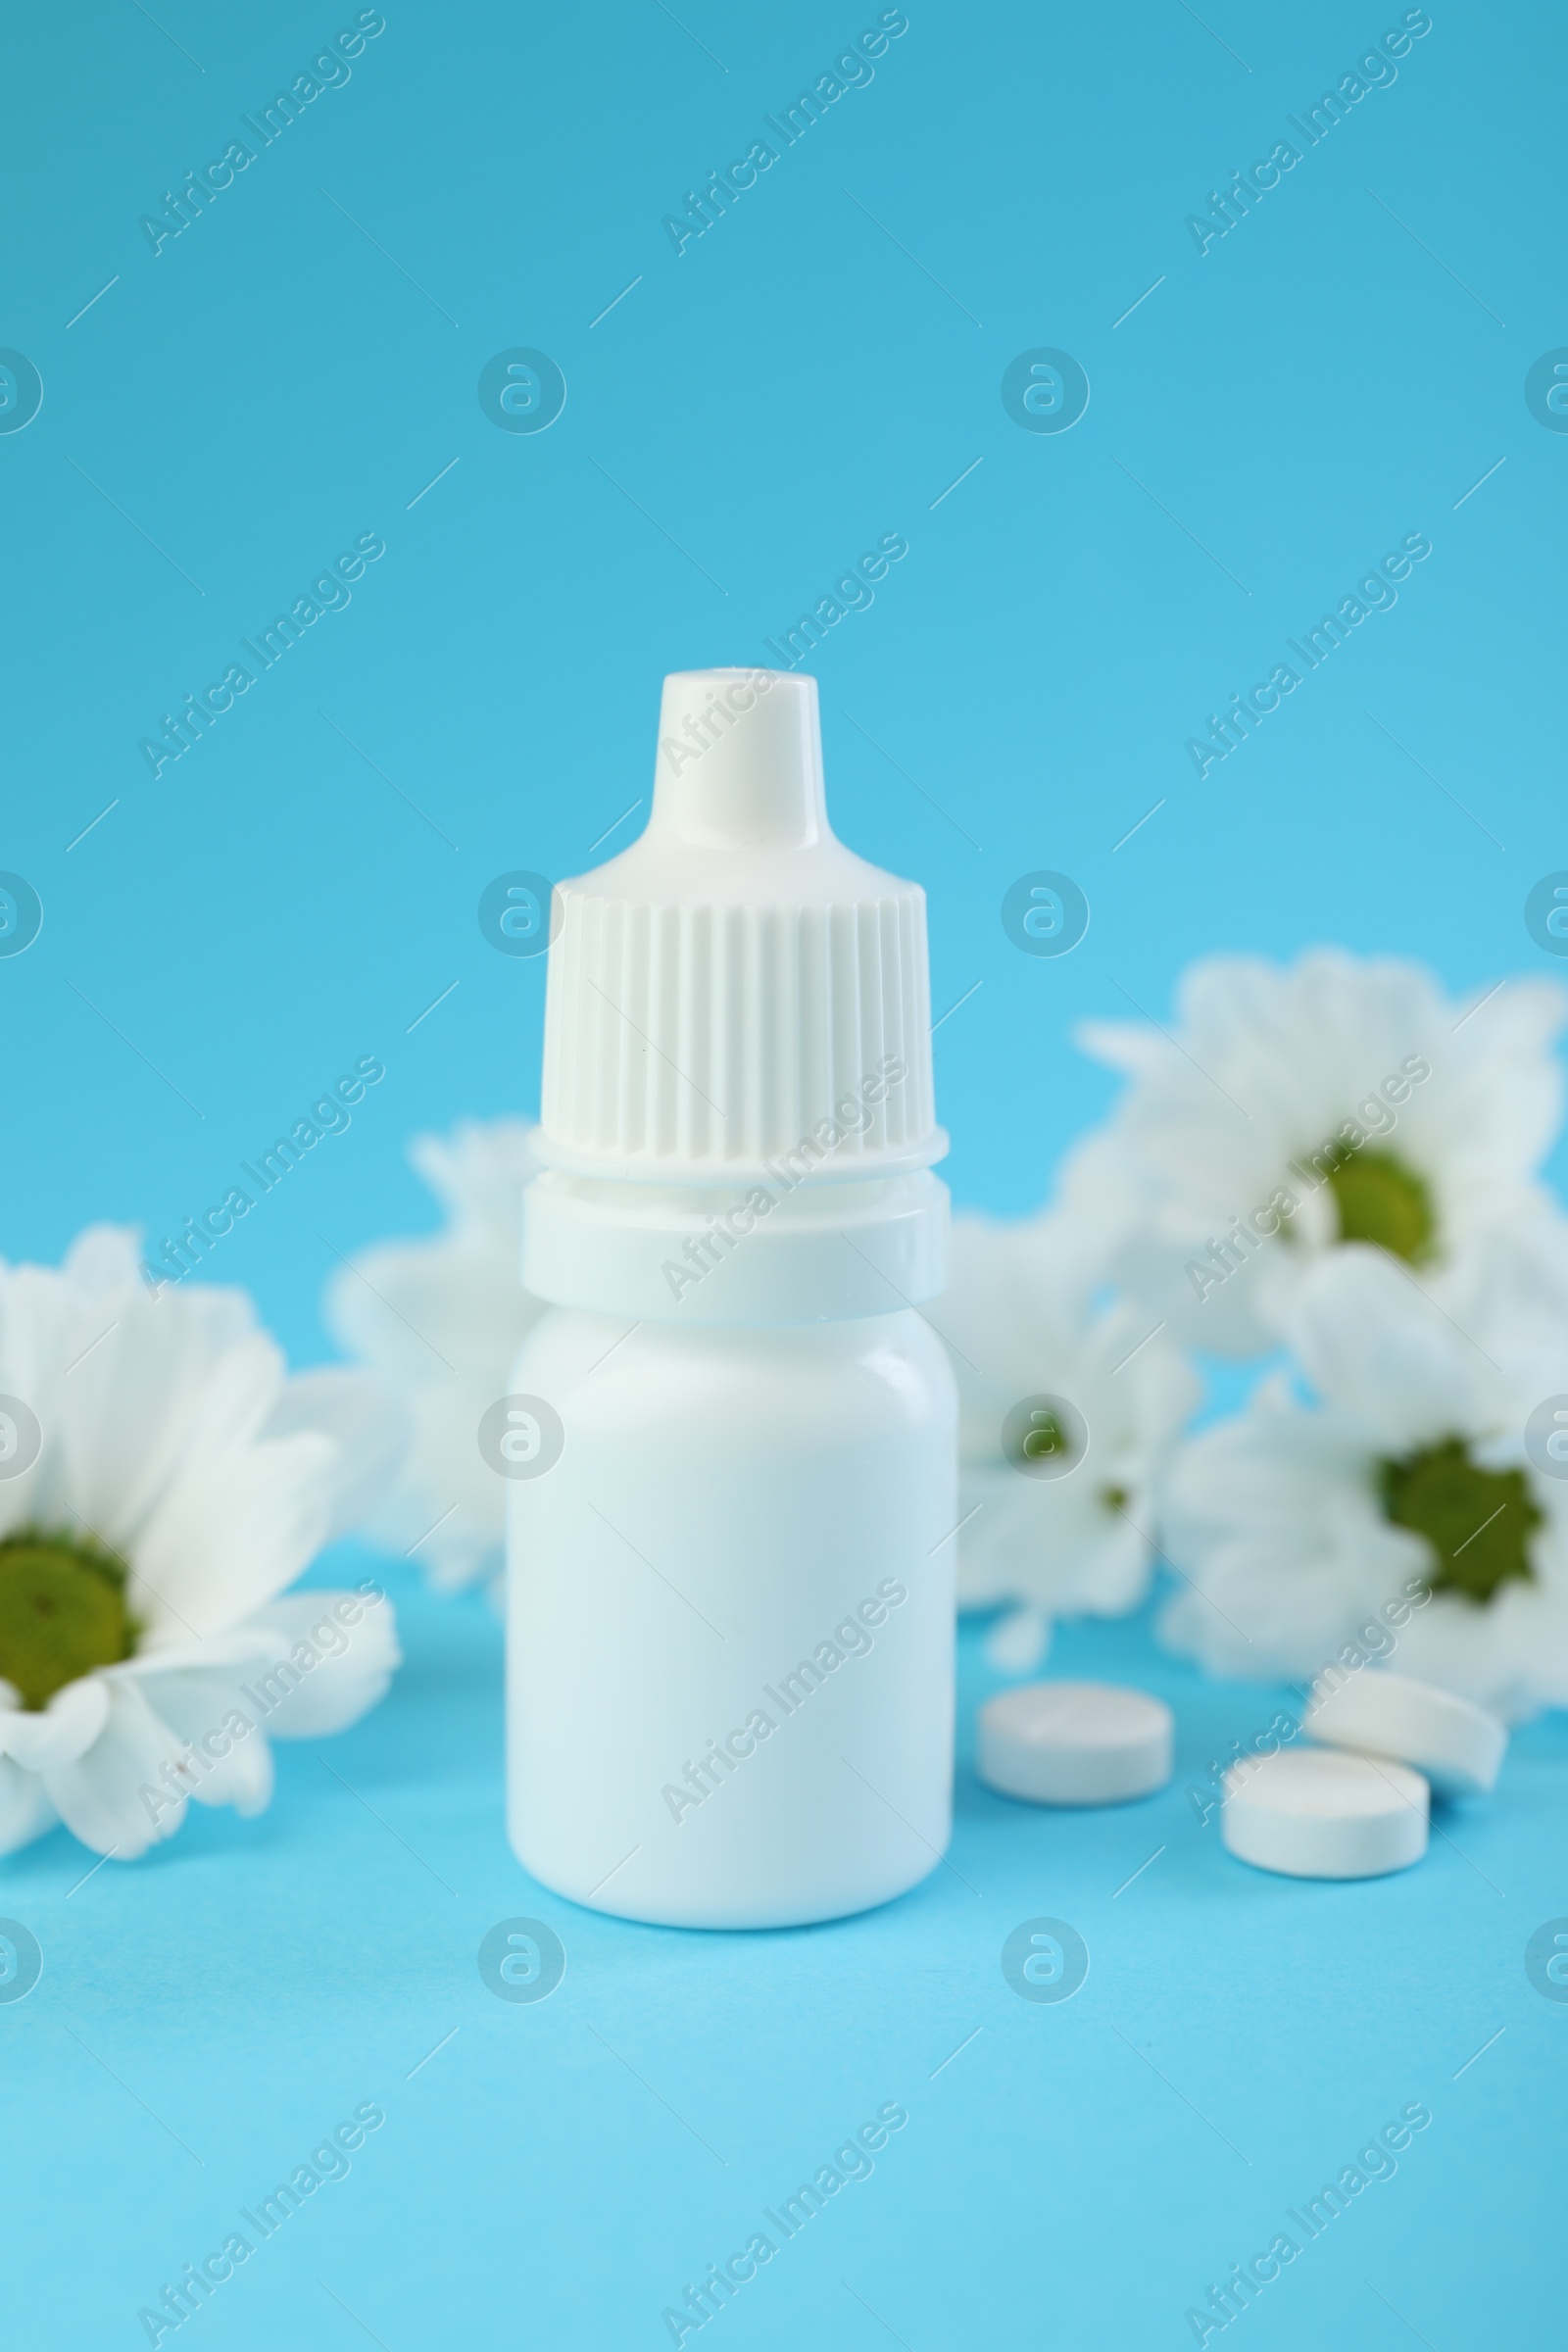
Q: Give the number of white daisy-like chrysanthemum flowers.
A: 5